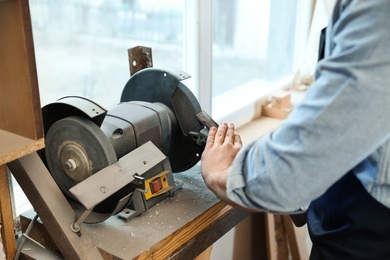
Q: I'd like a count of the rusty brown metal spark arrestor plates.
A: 1